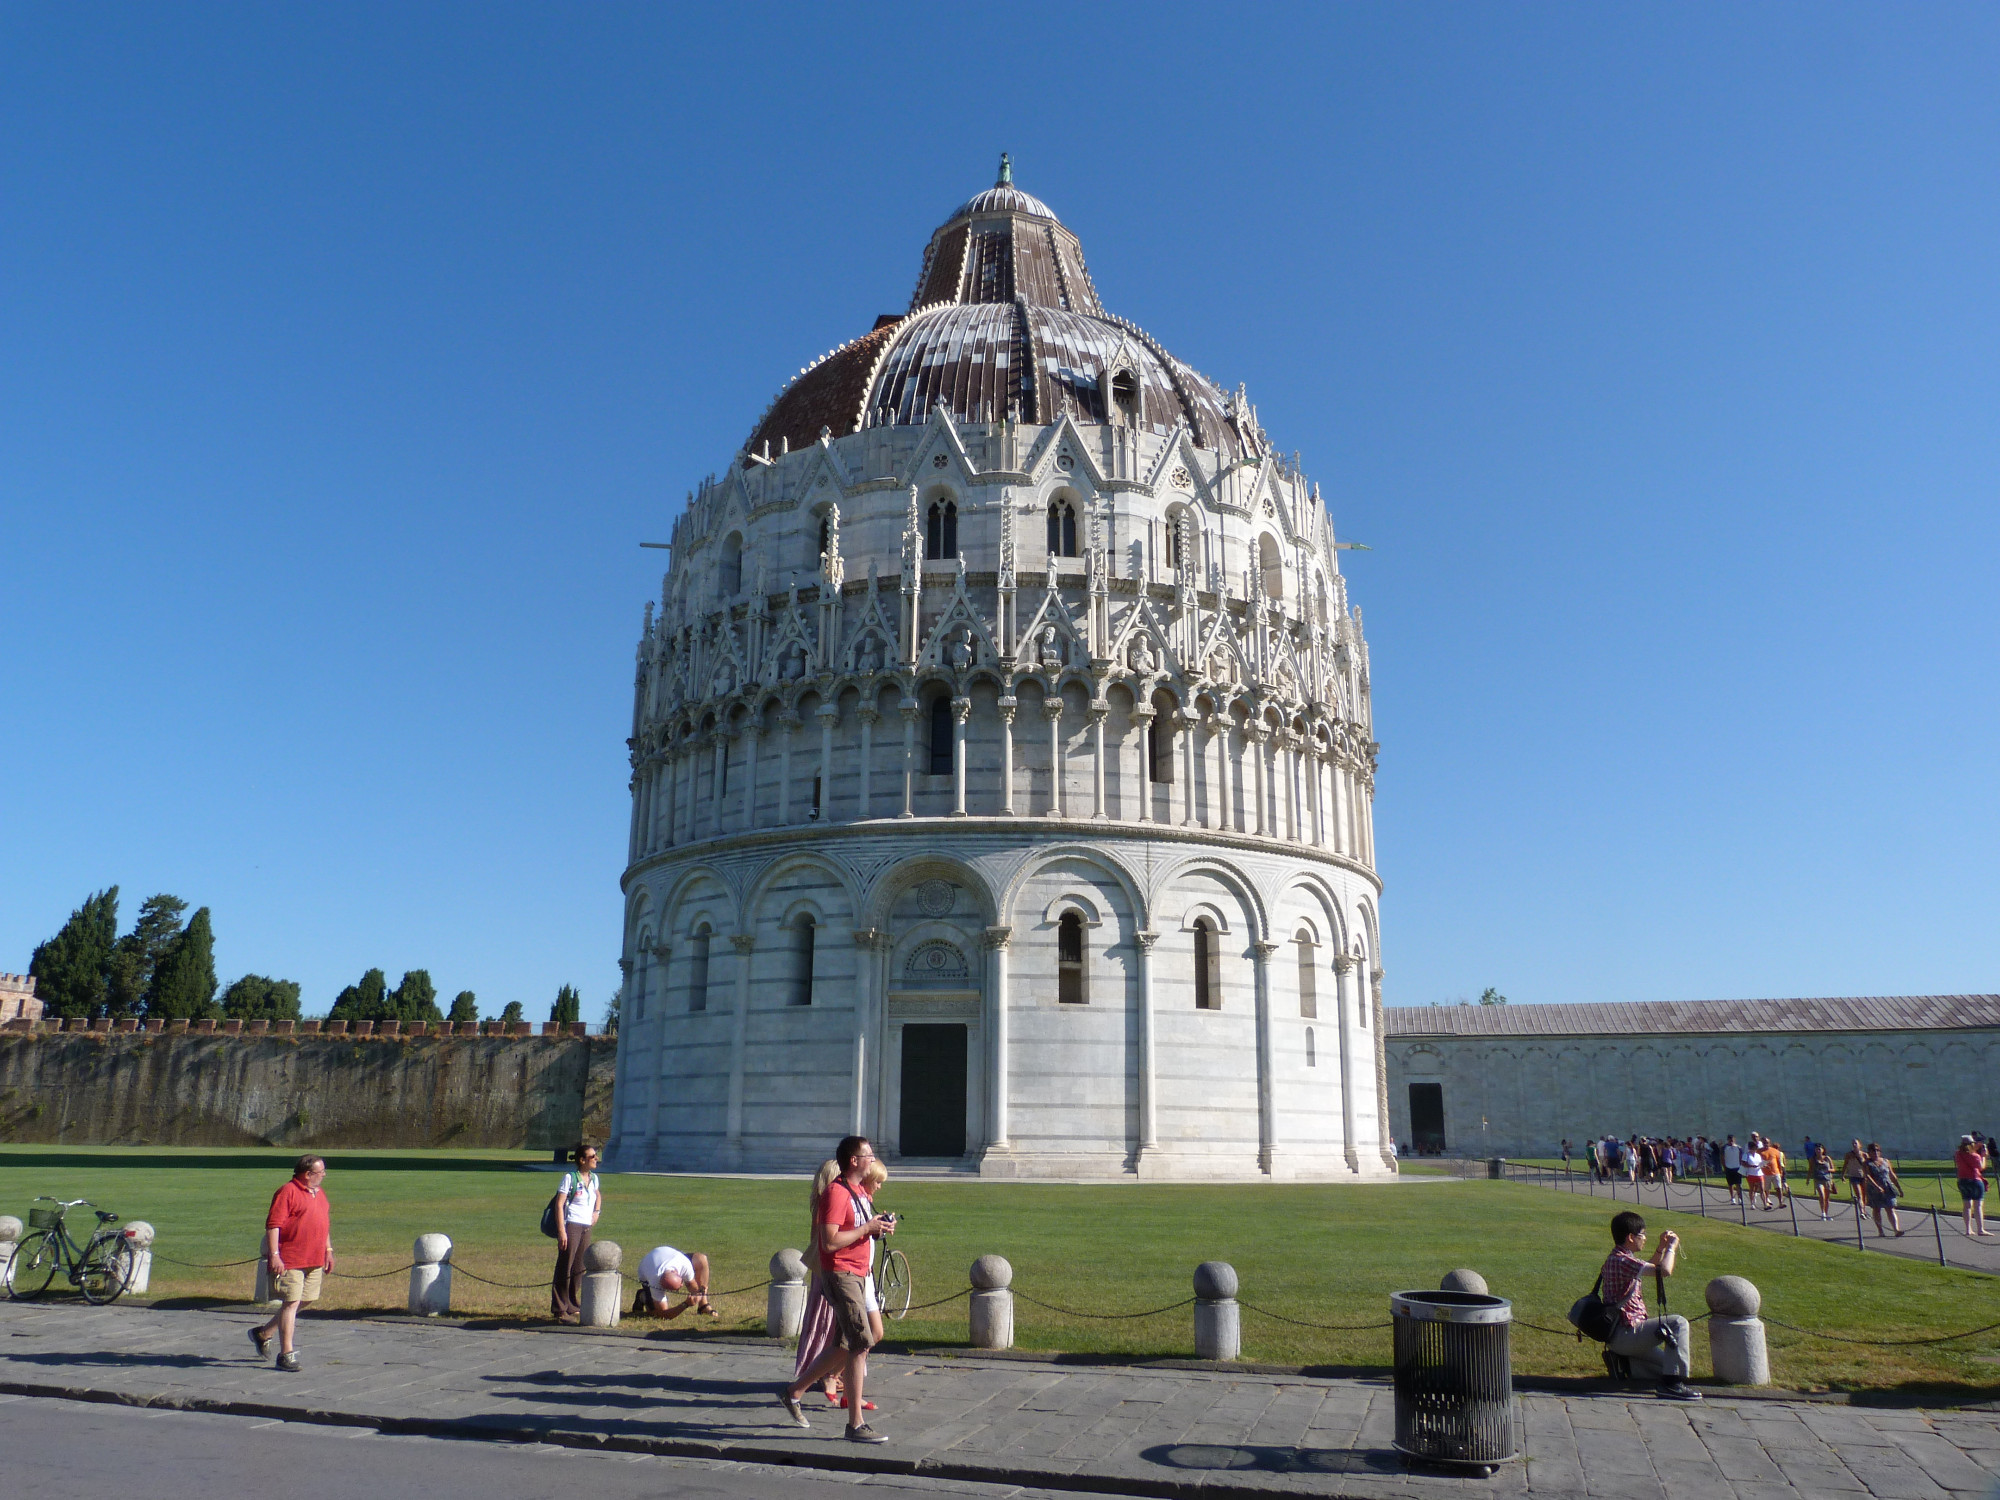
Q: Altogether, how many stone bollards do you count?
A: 10